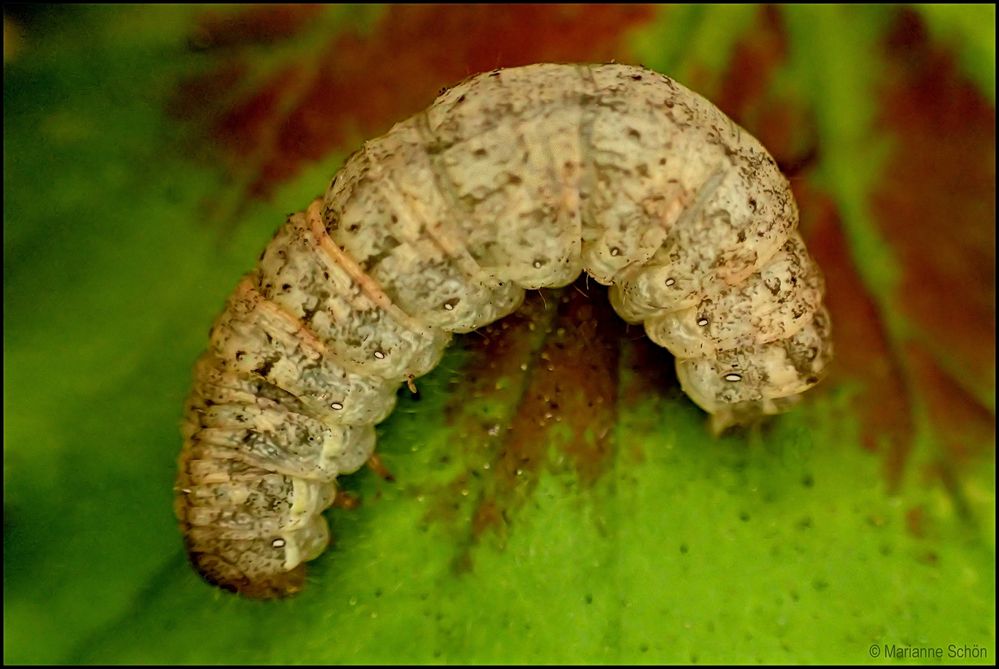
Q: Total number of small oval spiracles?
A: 9